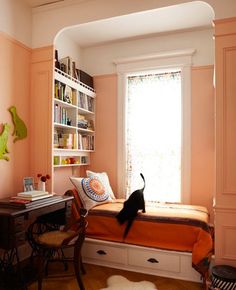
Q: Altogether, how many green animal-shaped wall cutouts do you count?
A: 2